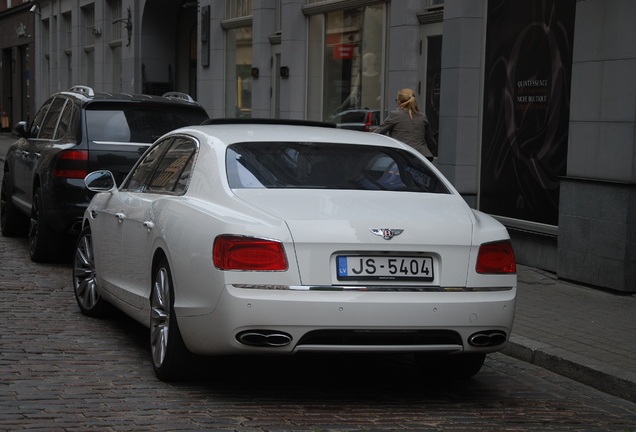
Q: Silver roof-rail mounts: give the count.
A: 2